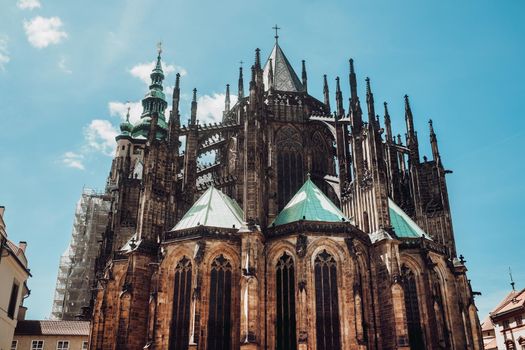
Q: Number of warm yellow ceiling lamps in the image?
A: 0